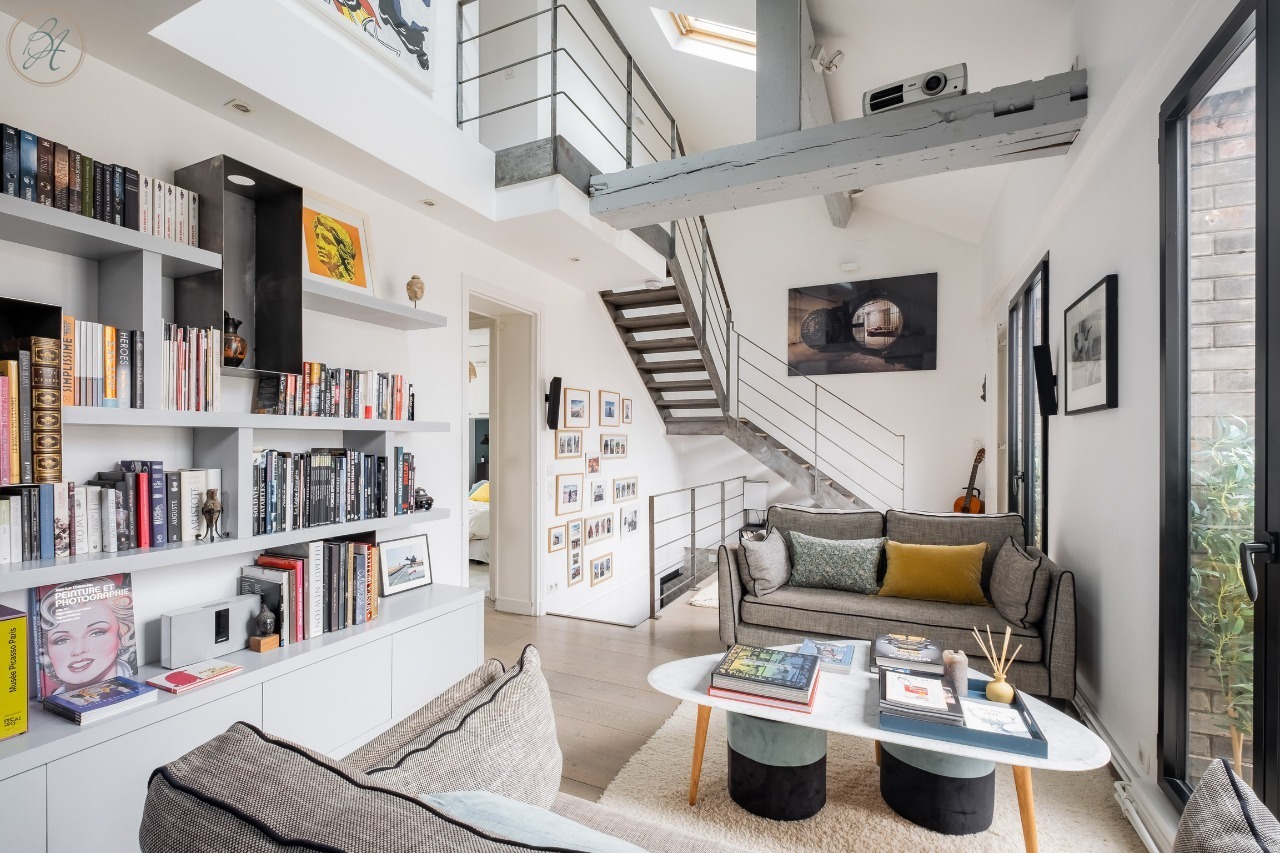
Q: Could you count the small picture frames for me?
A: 14